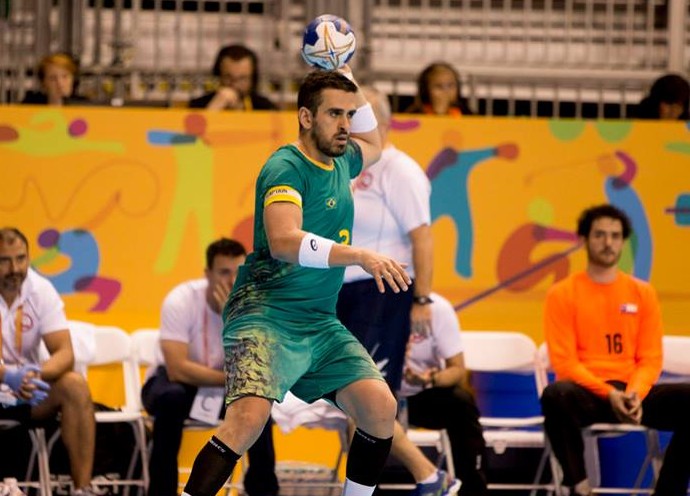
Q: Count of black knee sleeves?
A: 2